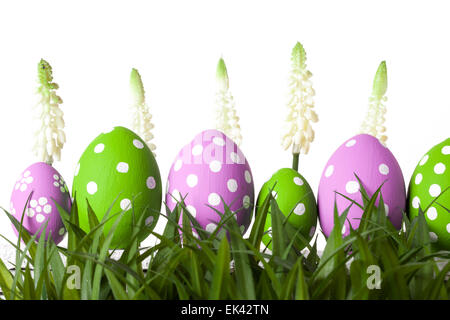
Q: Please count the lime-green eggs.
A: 3